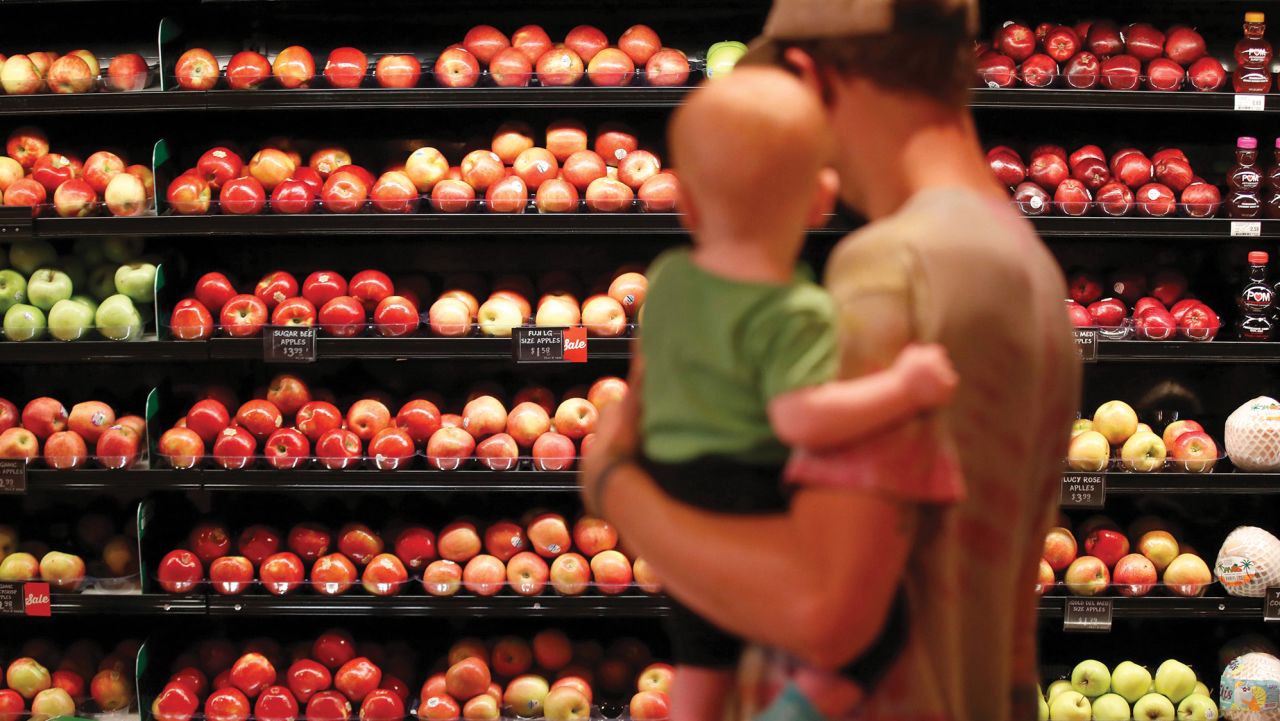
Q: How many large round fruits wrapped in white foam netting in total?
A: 3